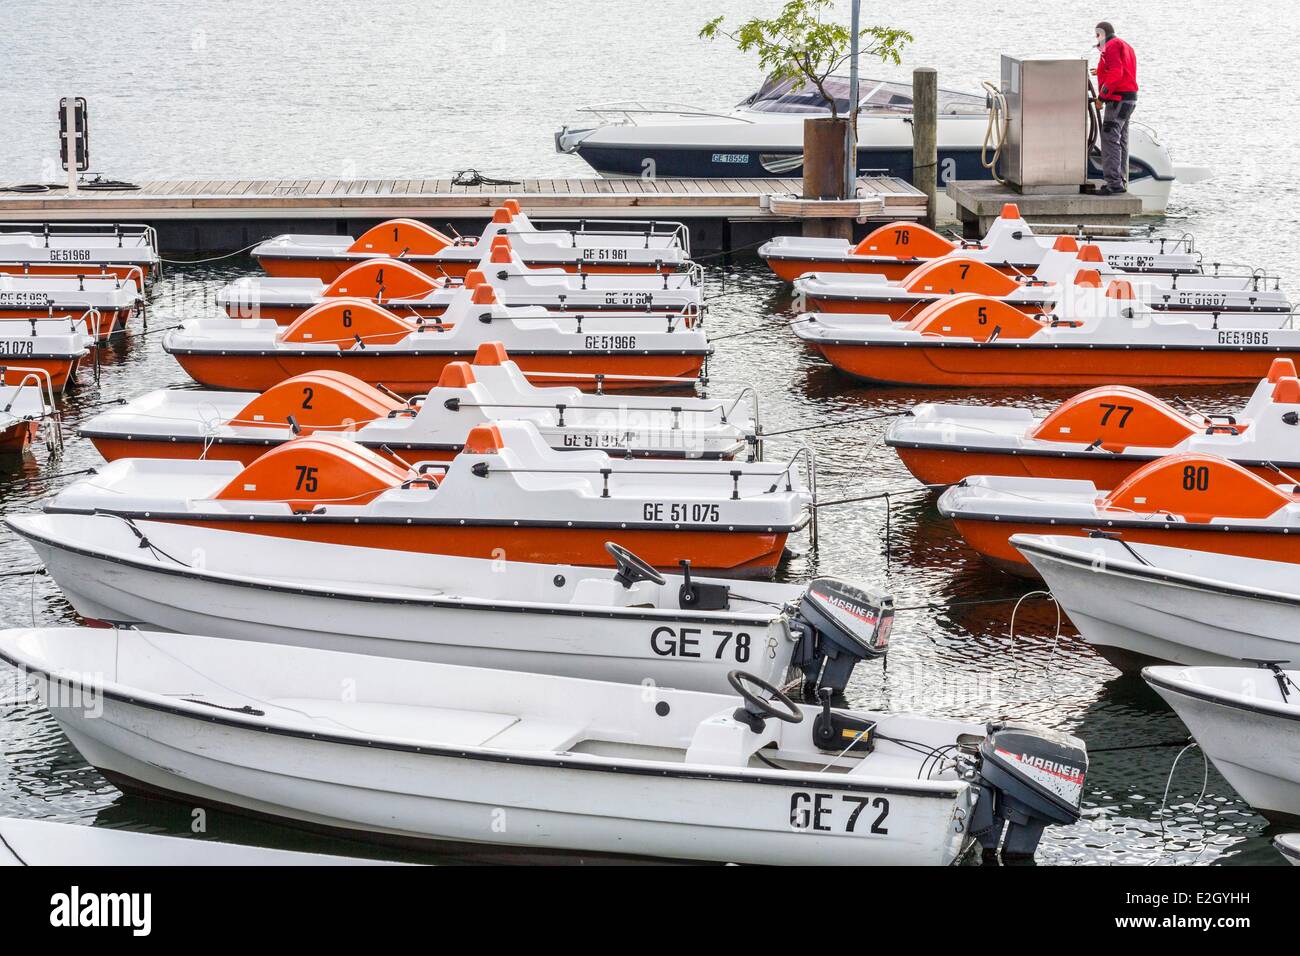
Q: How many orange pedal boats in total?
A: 14